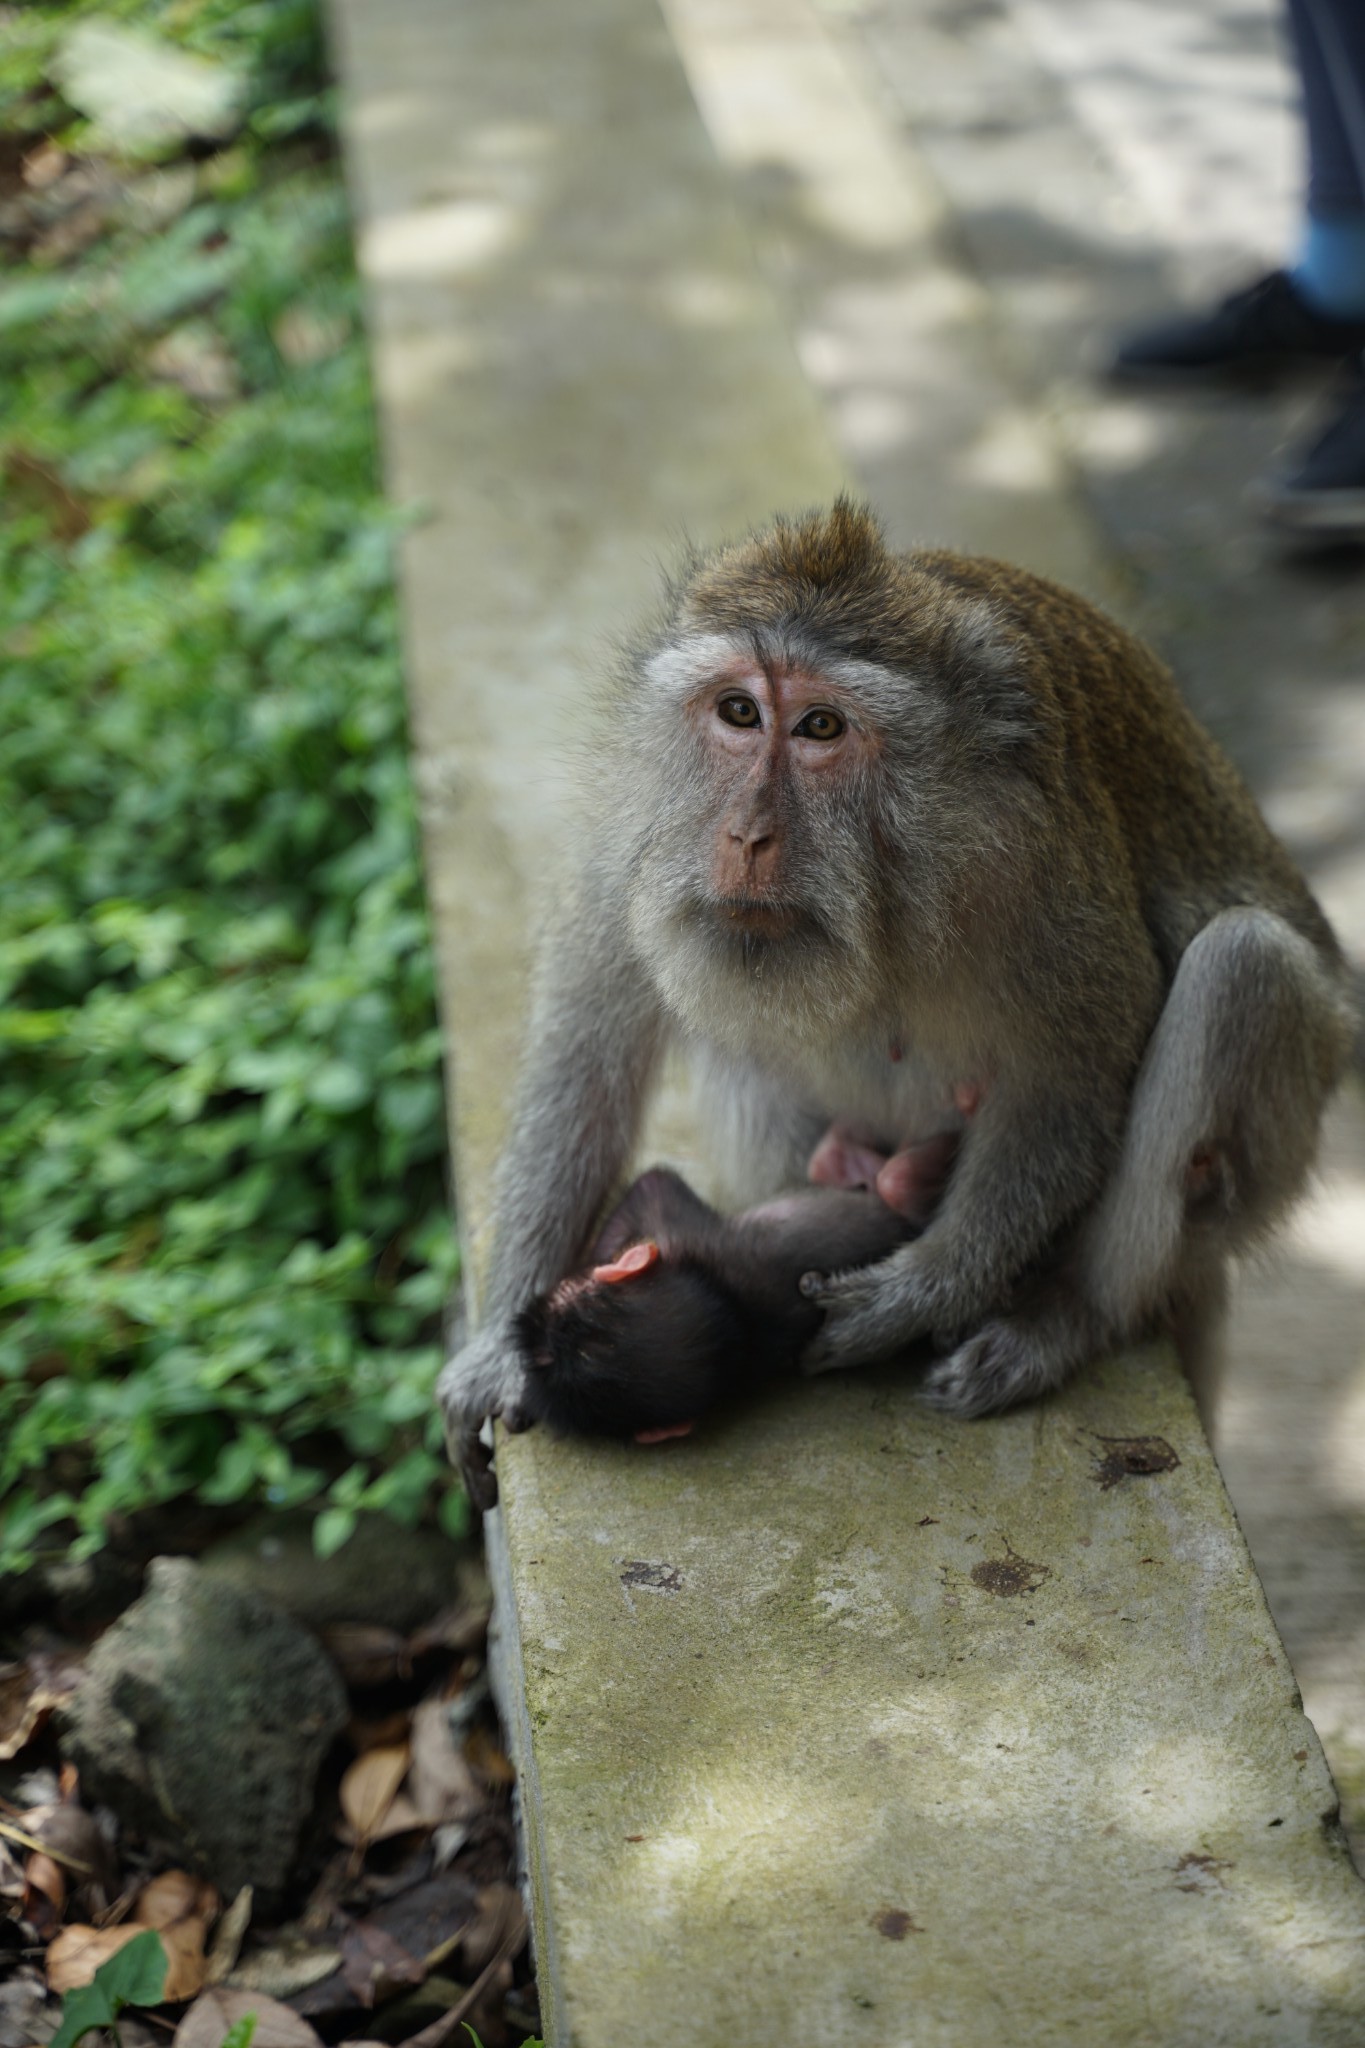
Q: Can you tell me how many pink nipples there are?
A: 2